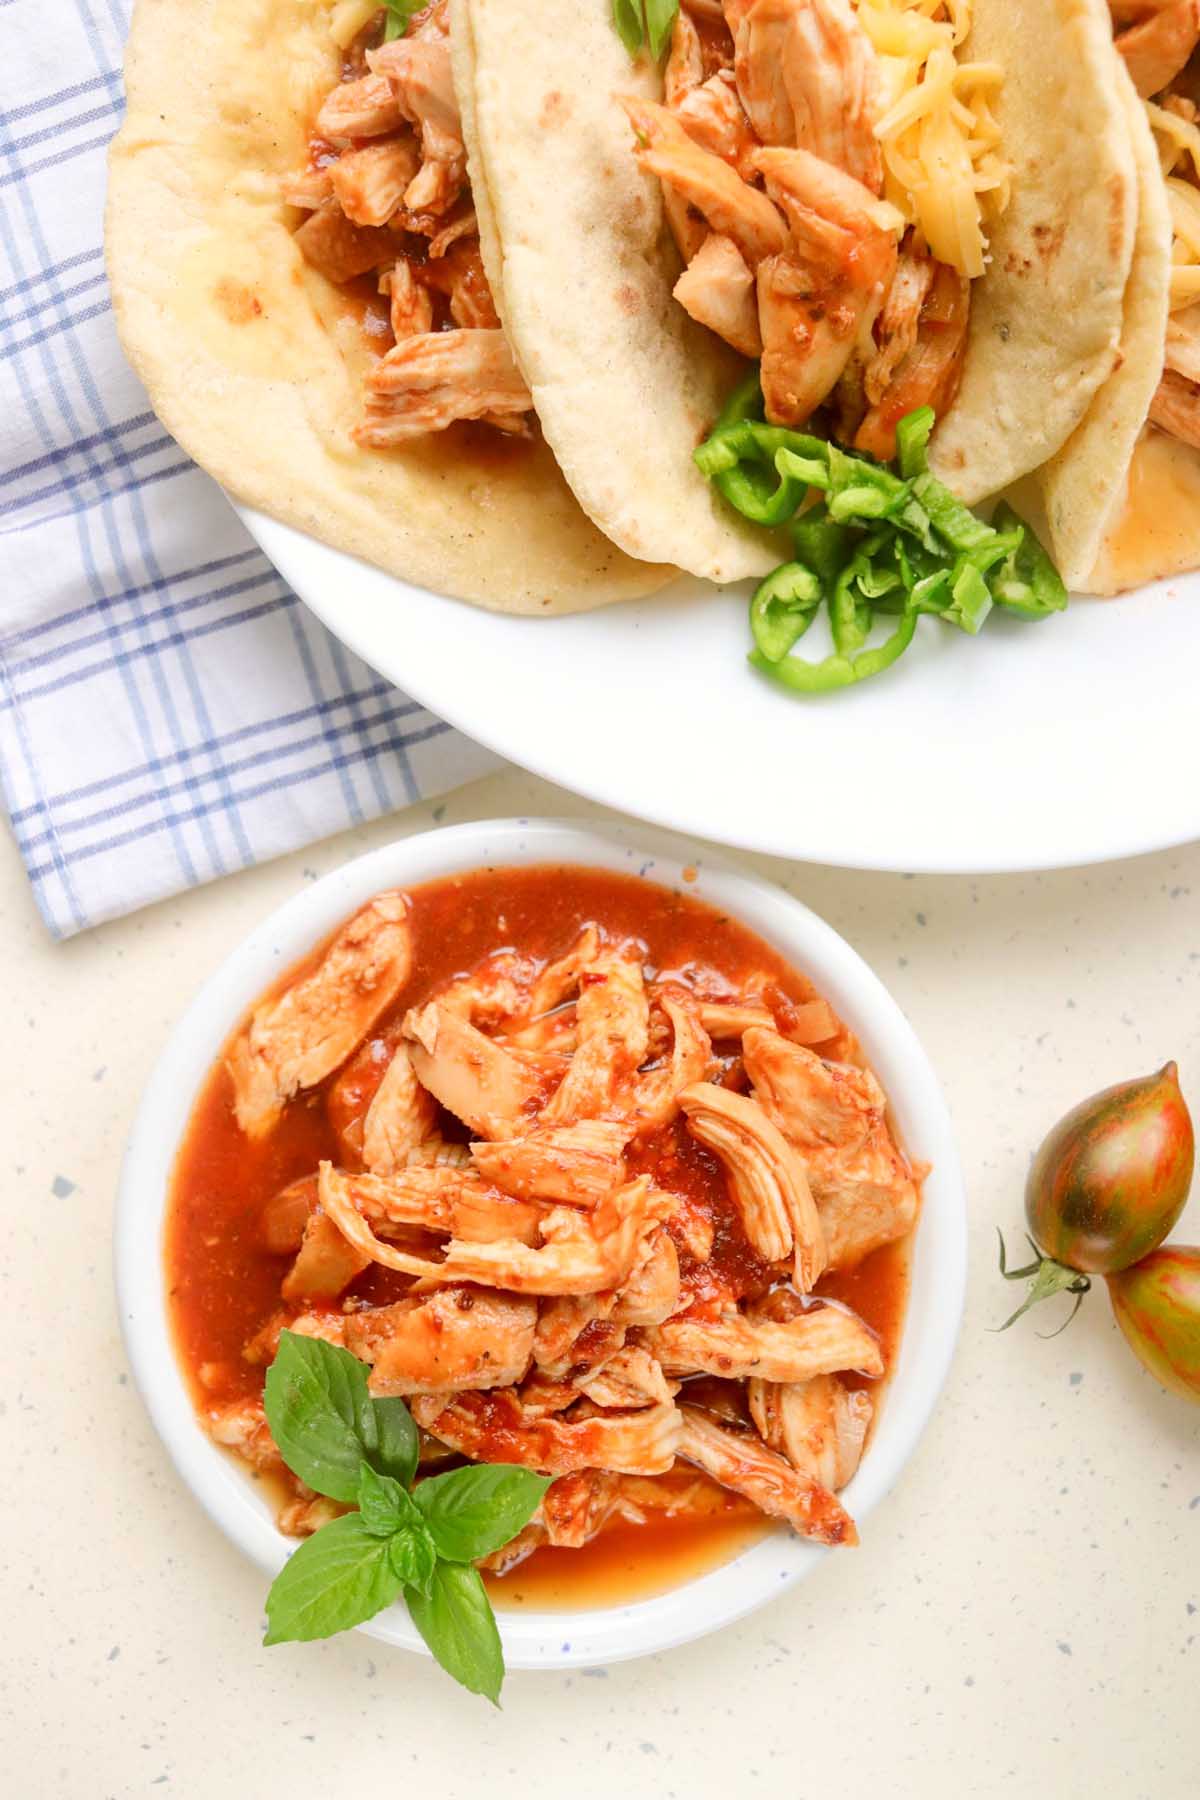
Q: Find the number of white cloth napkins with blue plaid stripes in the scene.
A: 1